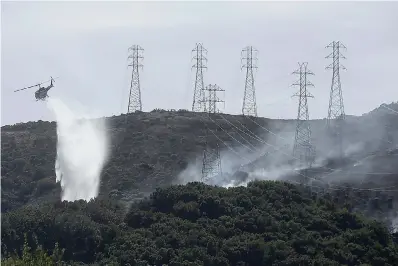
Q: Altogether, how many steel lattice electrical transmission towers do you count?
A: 6